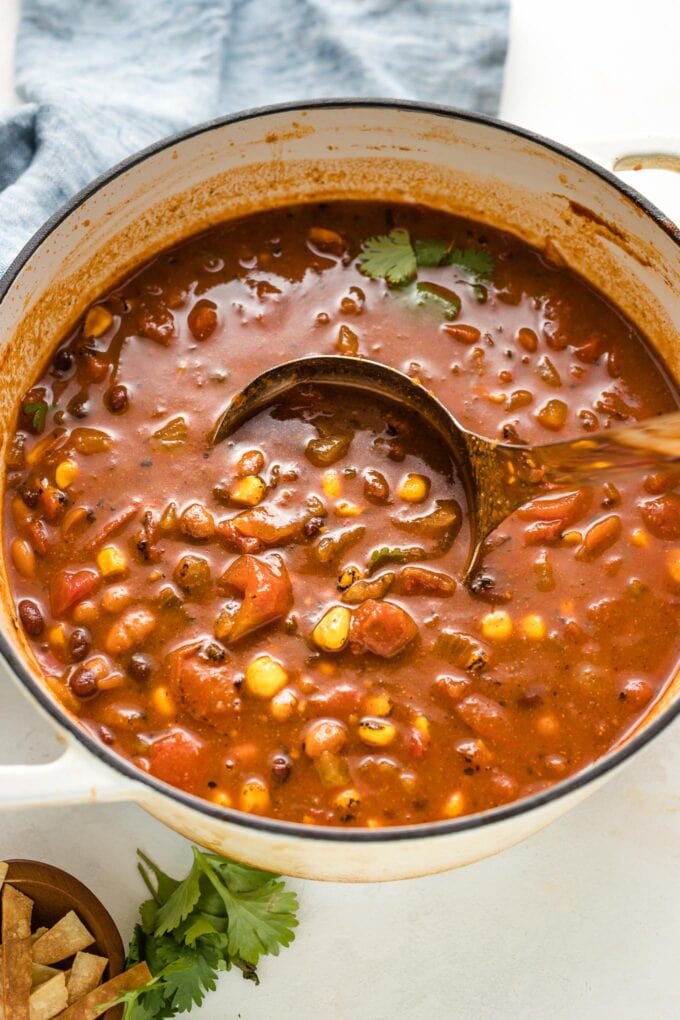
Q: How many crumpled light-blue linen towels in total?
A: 1